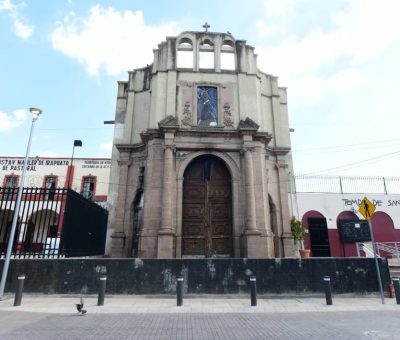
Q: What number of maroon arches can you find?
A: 3